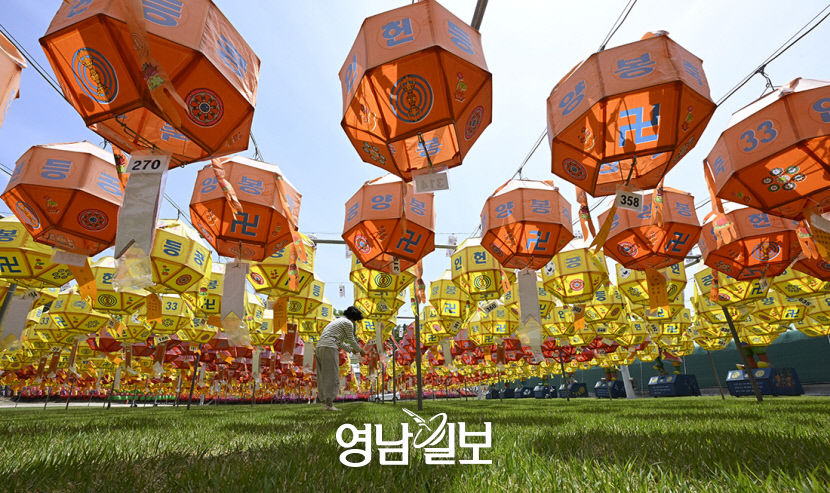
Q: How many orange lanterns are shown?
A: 12